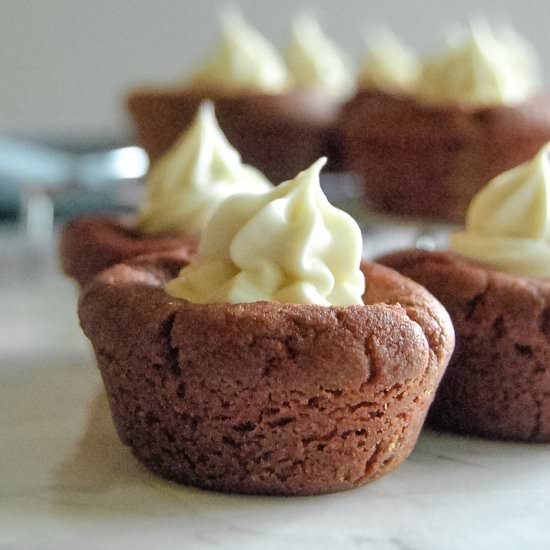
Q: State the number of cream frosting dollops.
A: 7